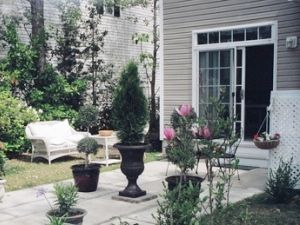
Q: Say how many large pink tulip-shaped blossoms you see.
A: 3